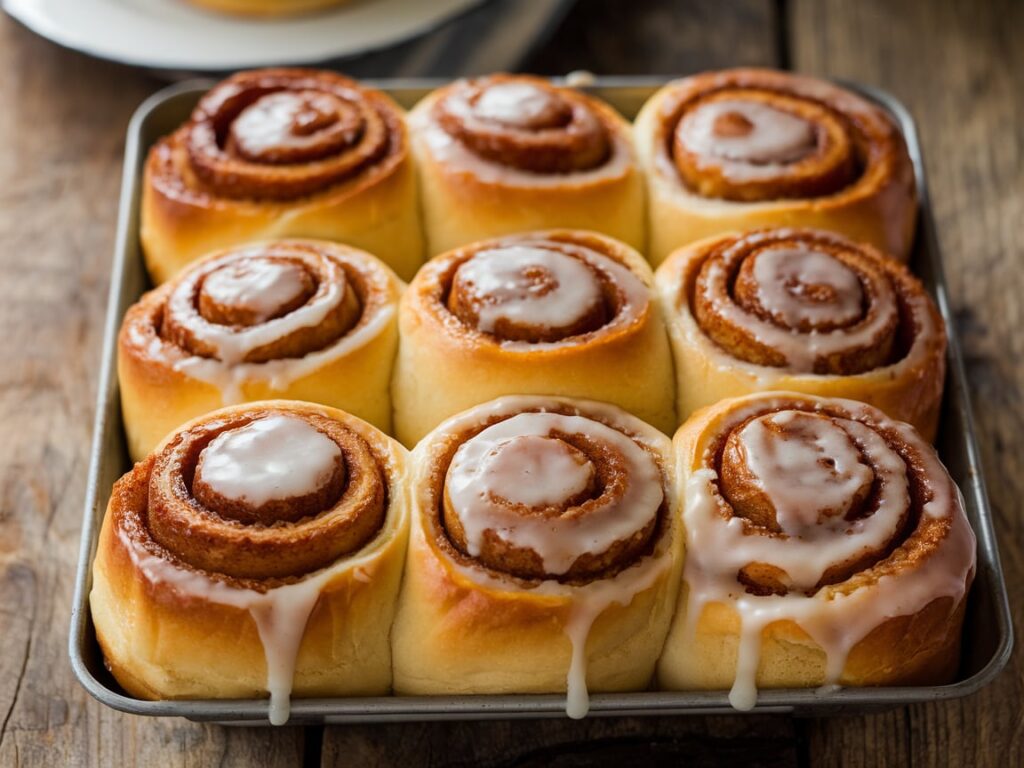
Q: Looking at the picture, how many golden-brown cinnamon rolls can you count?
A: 9